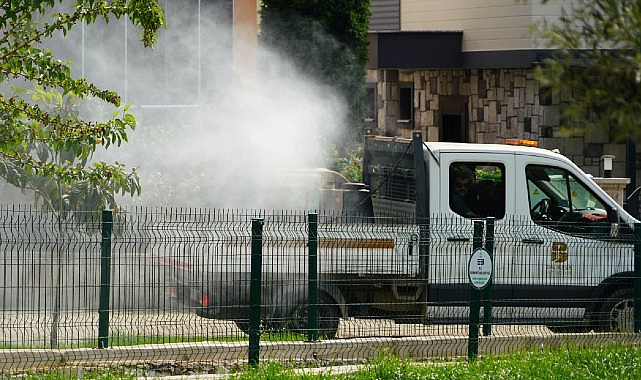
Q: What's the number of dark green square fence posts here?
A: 6